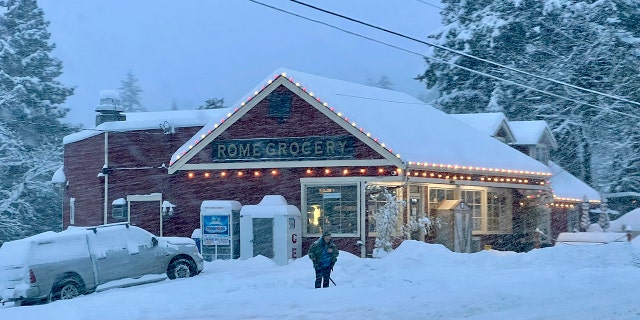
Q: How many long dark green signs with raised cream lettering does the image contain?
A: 1